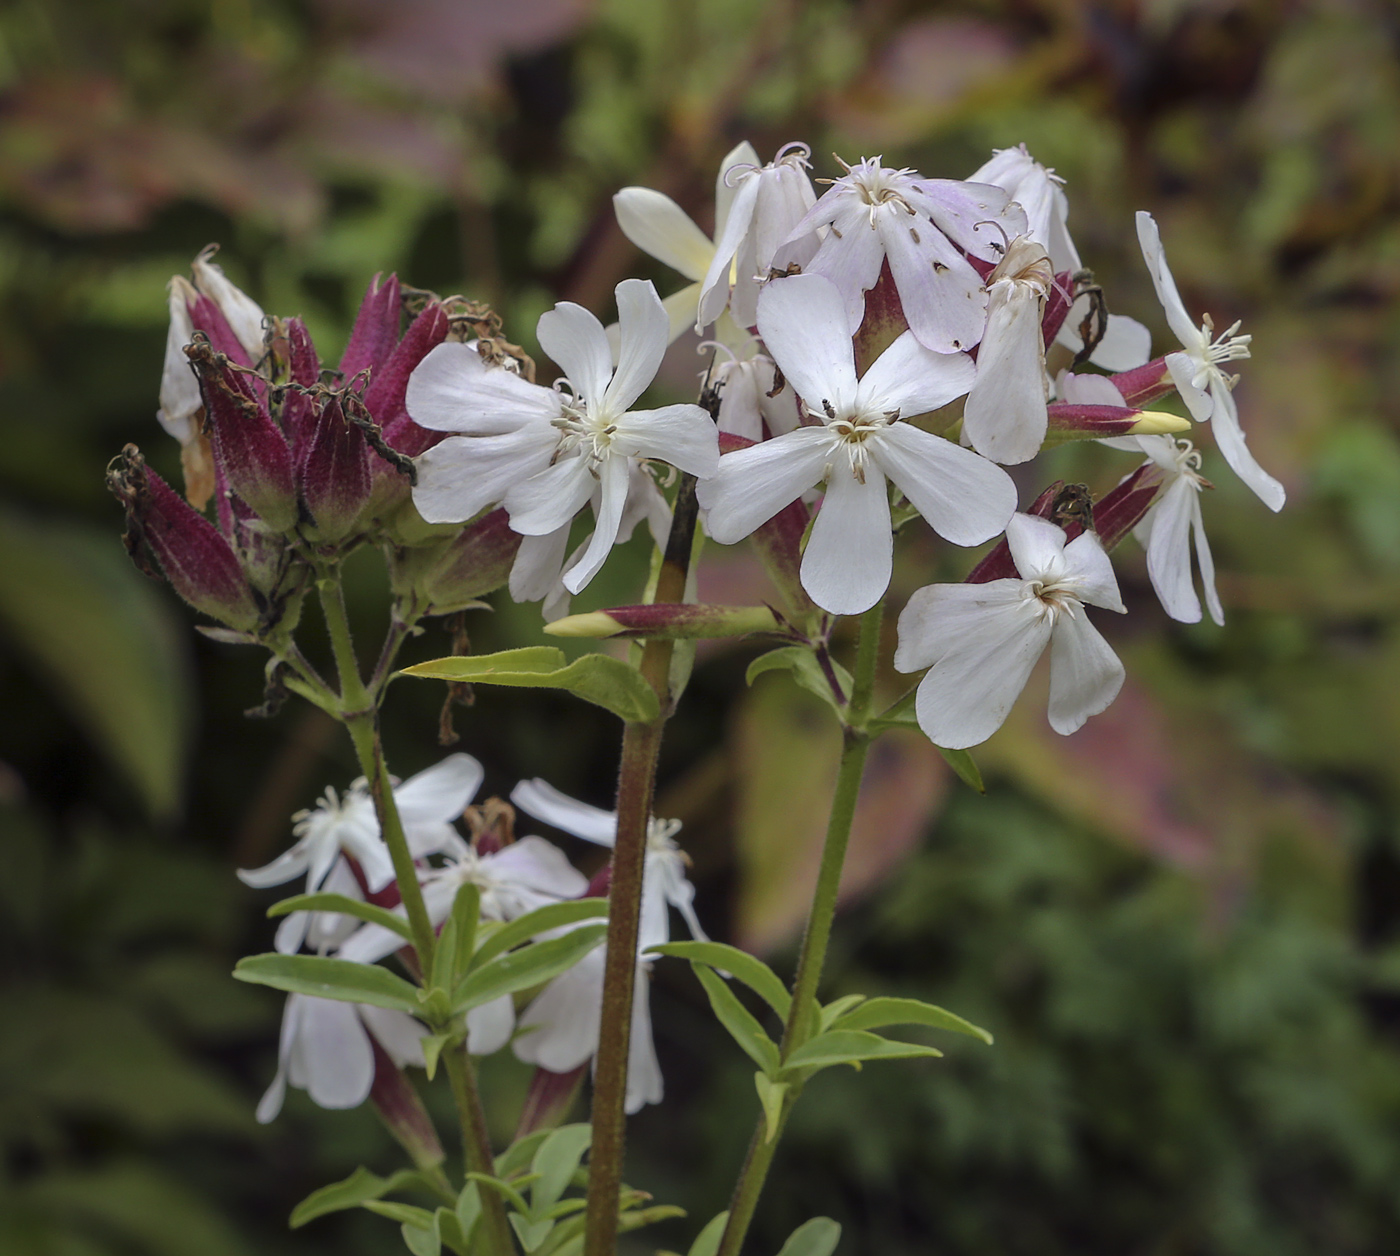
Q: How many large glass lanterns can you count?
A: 0